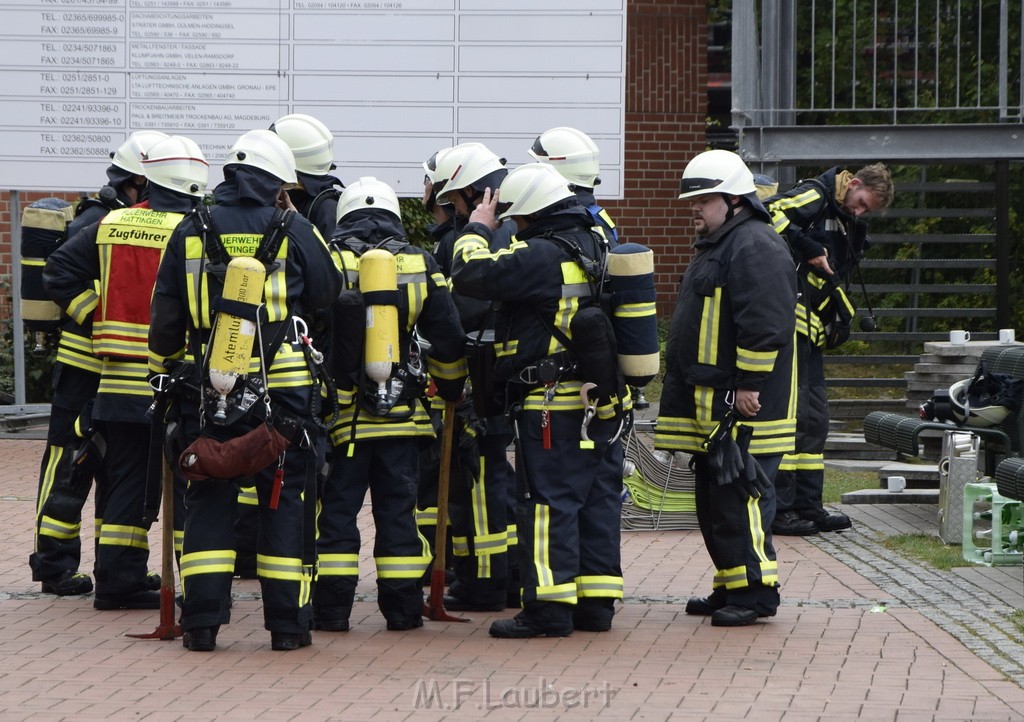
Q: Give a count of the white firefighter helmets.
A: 11